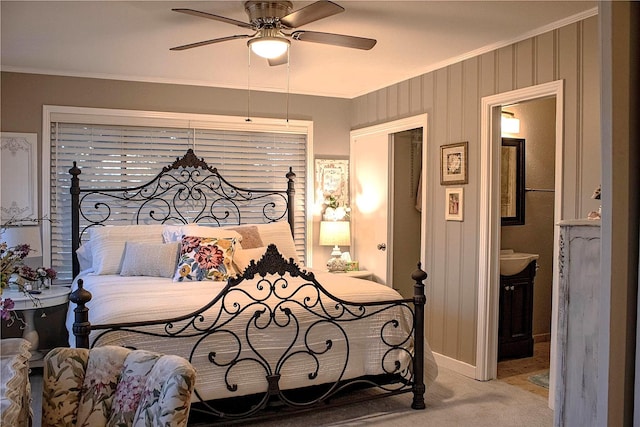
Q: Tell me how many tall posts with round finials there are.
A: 4